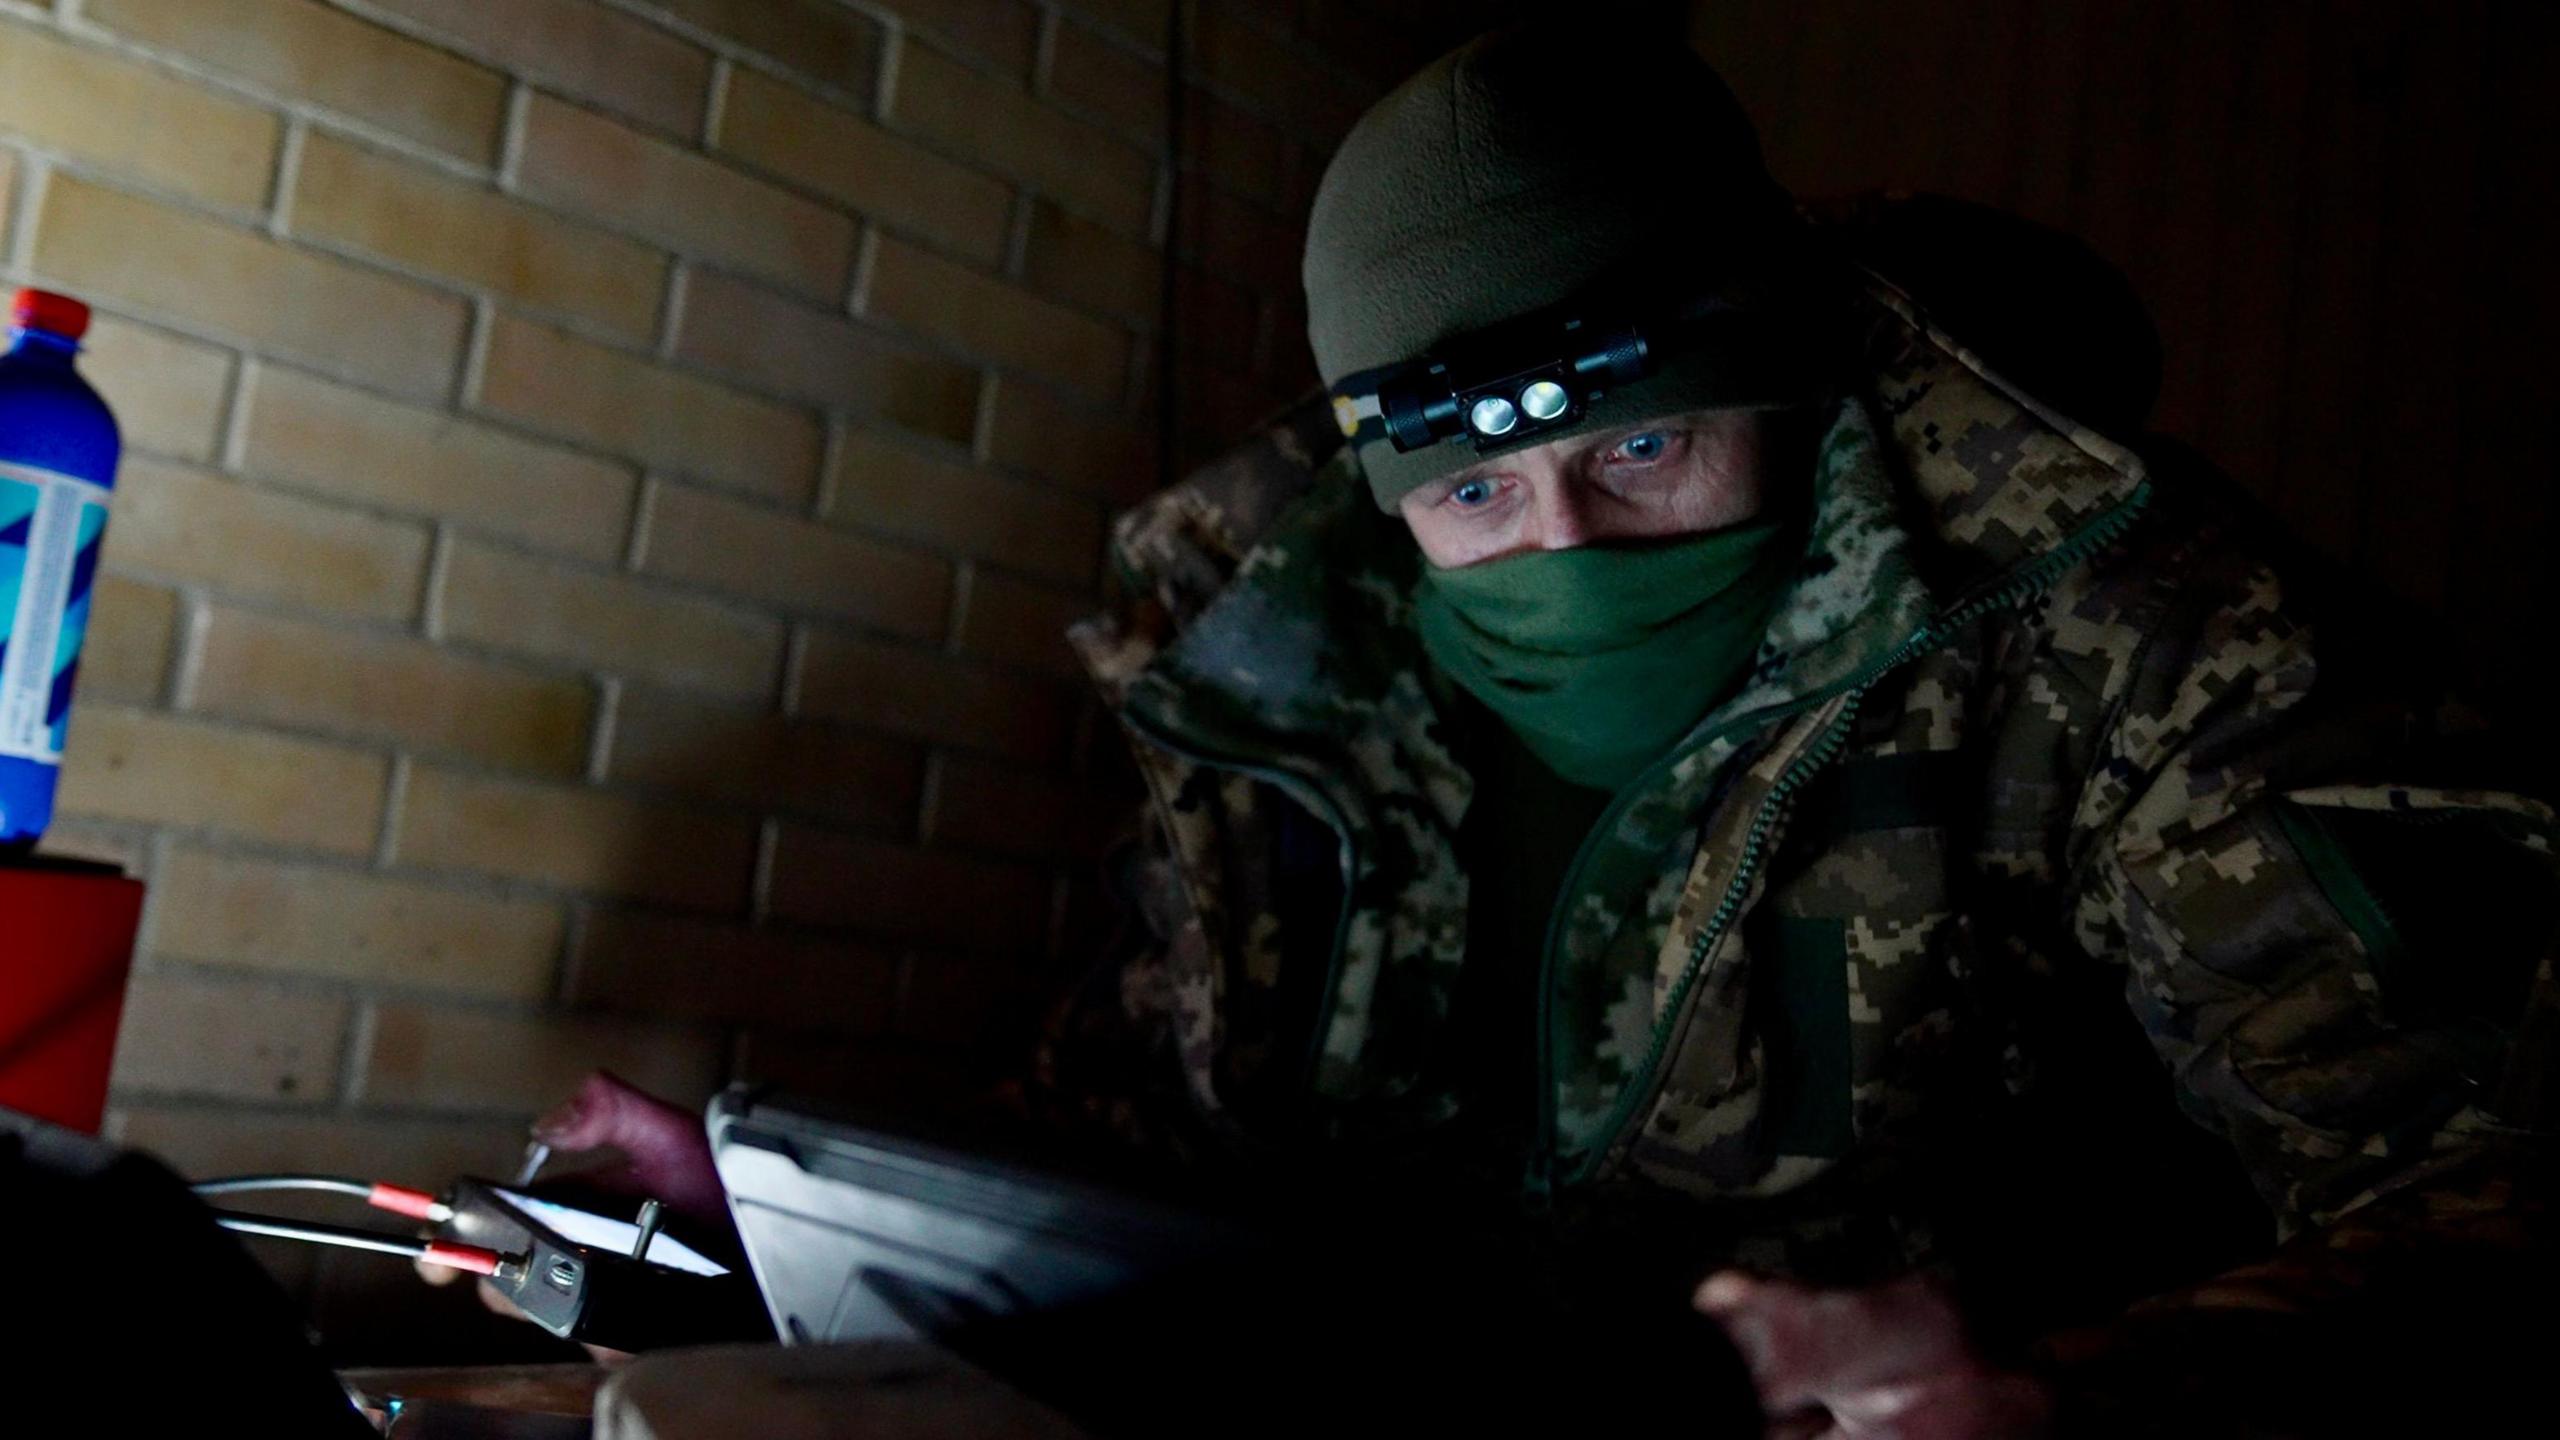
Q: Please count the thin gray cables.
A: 2